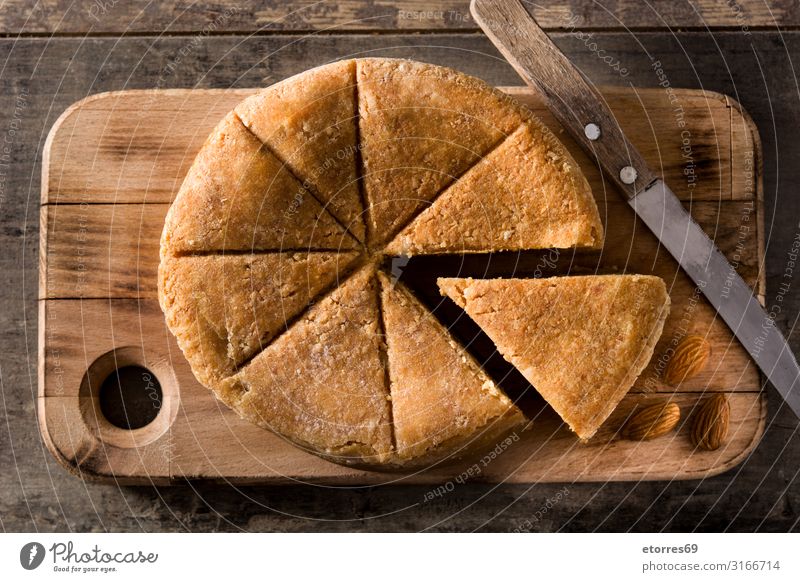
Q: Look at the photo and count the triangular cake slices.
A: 8